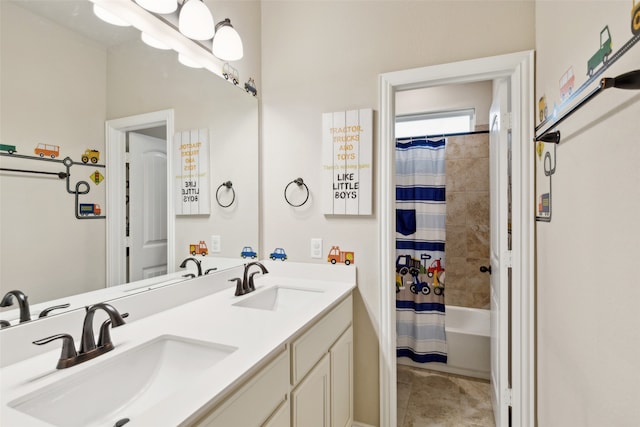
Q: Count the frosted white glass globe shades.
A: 3